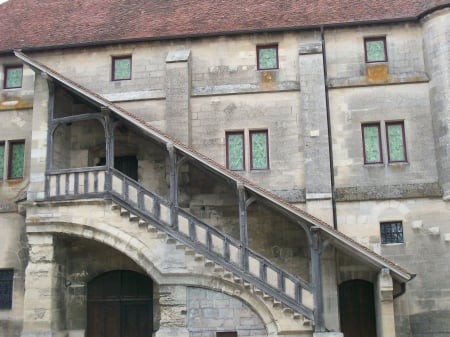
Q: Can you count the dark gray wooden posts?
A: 5